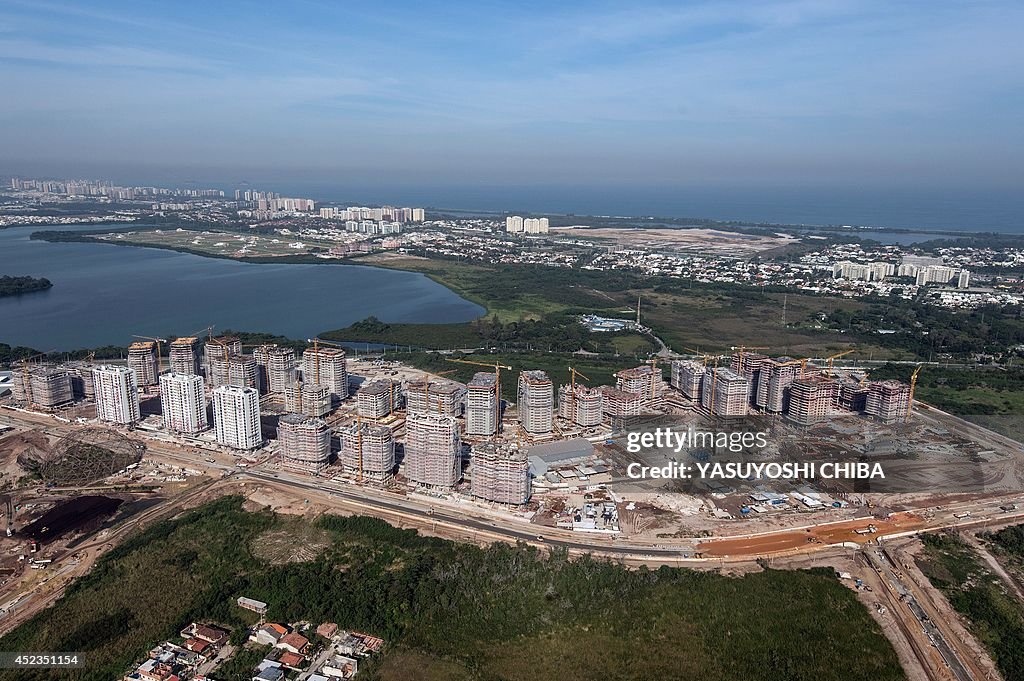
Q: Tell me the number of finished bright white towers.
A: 3